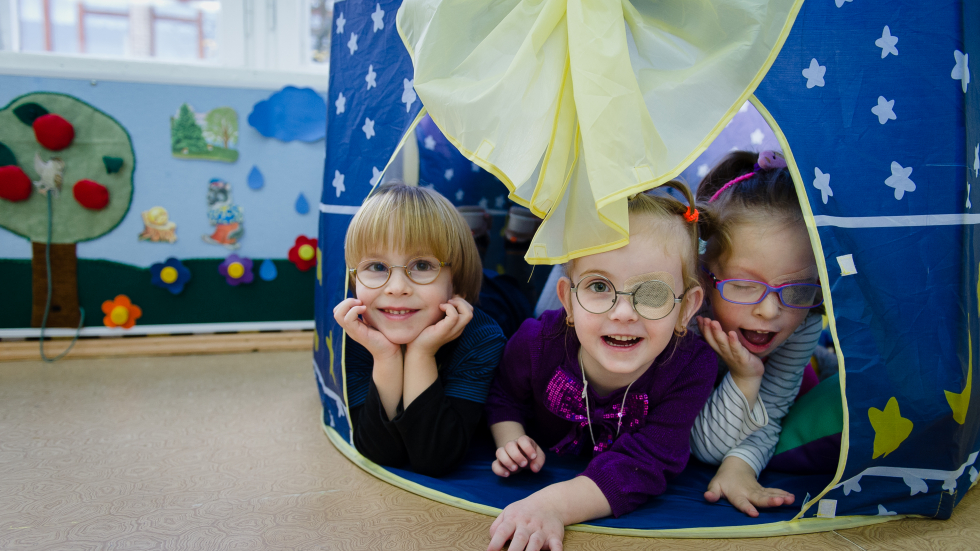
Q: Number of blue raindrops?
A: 3